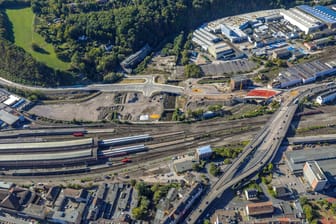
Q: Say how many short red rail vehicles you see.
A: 2